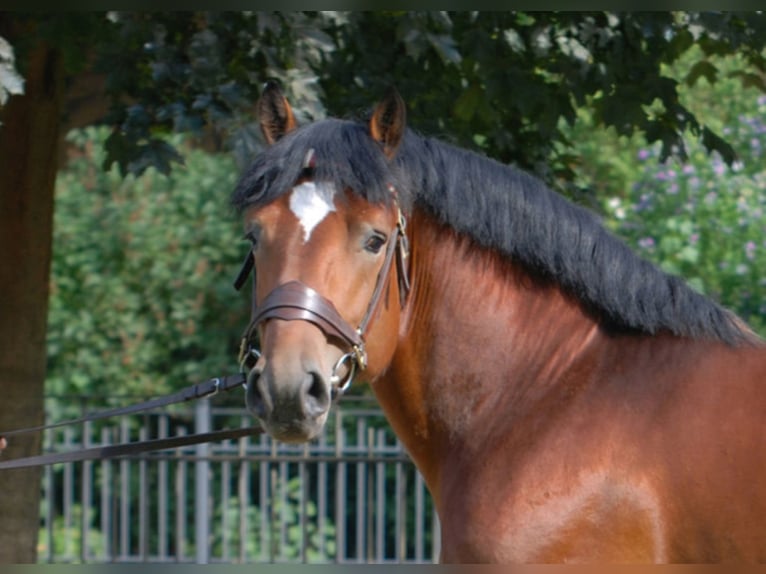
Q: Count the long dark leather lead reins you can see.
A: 2